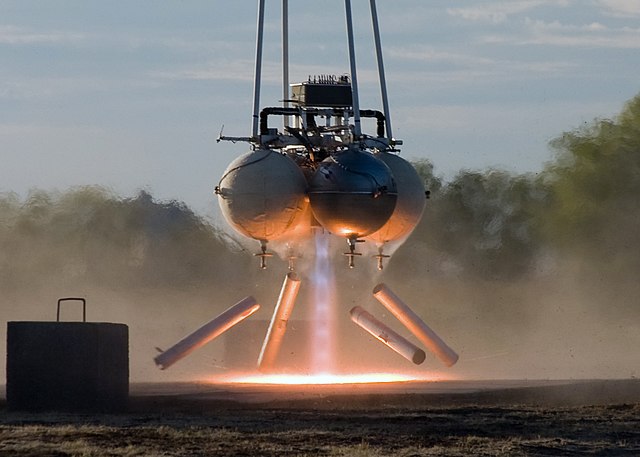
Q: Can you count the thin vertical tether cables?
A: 4